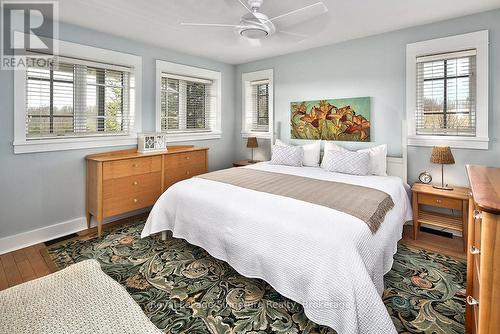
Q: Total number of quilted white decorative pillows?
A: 2